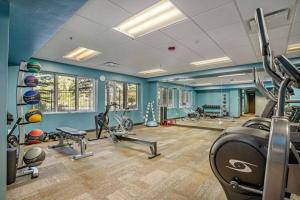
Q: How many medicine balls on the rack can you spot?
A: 6